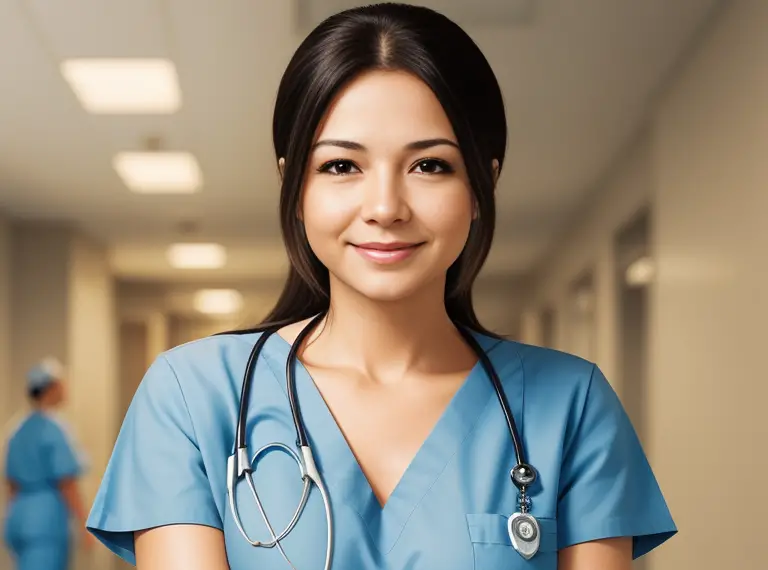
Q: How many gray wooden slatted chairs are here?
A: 0